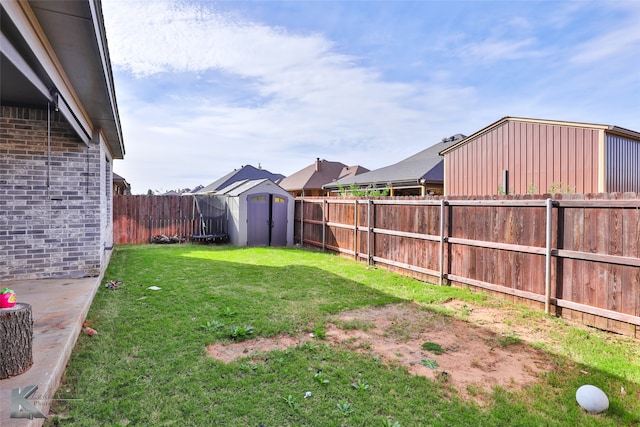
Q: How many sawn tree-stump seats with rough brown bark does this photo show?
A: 1